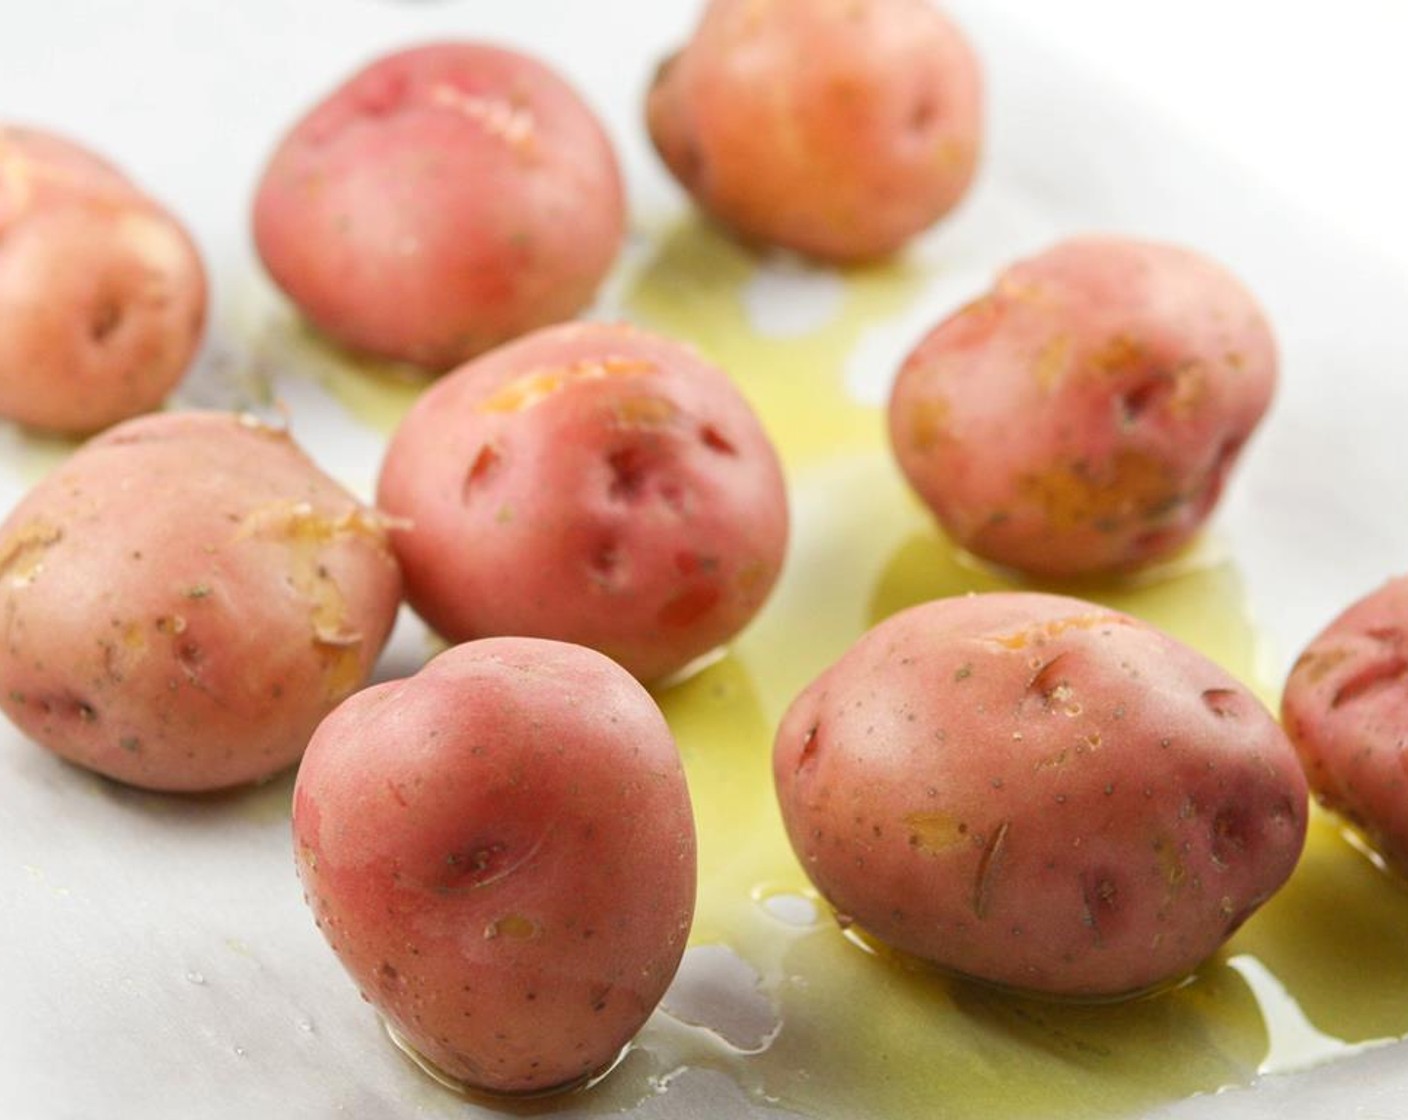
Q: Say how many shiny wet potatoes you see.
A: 9